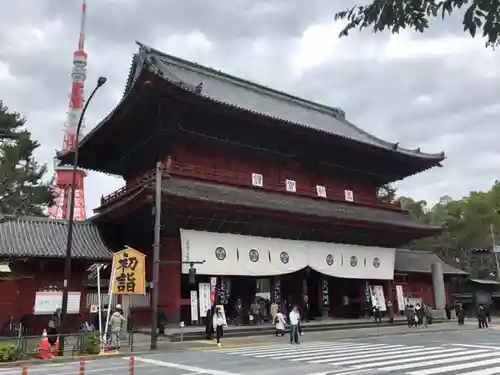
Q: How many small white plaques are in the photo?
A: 4